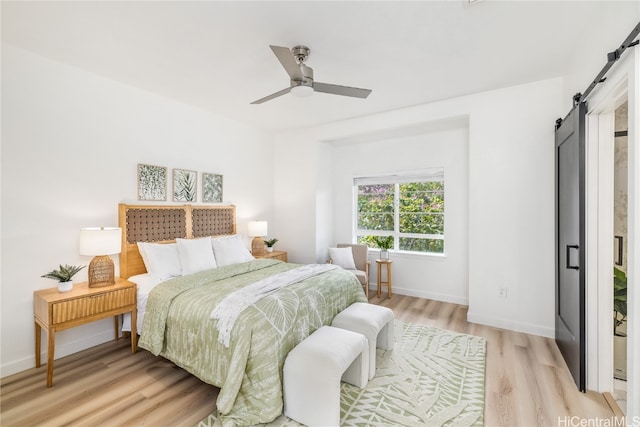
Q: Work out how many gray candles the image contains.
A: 0